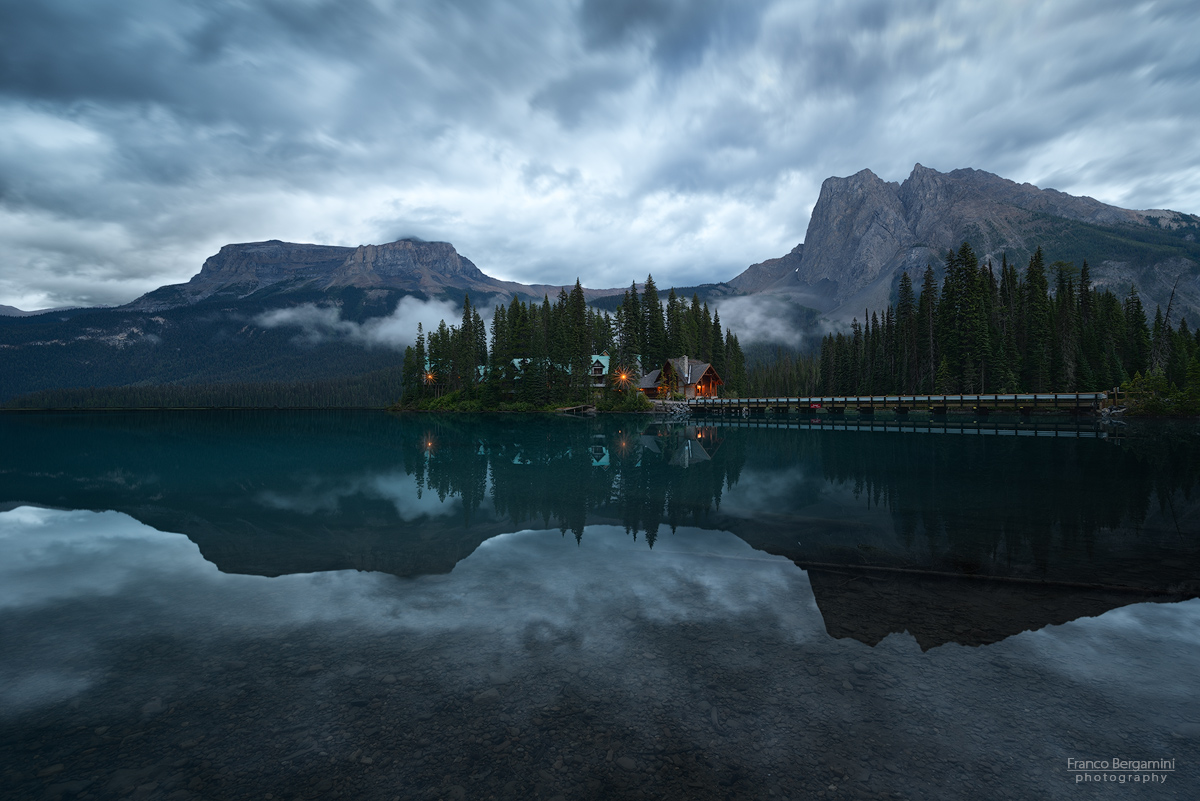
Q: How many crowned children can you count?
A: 0